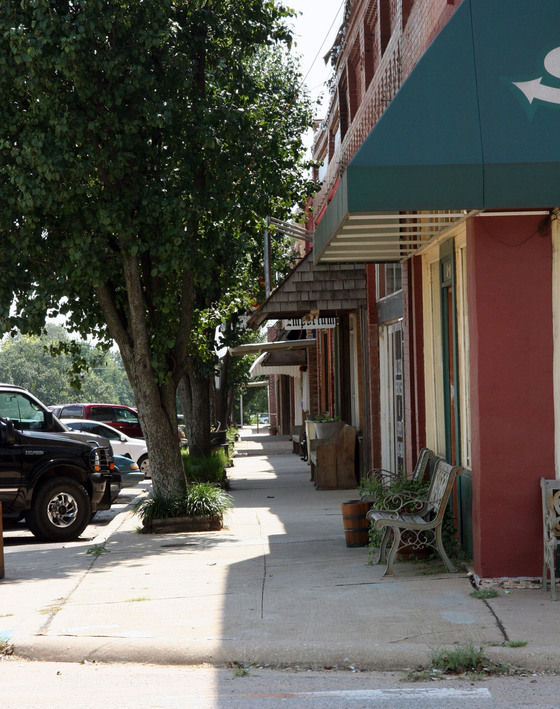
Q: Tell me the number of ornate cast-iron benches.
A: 3